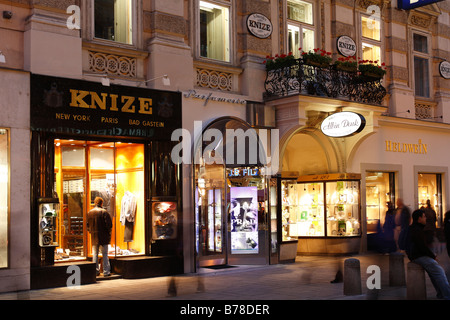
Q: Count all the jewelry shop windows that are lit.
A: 2